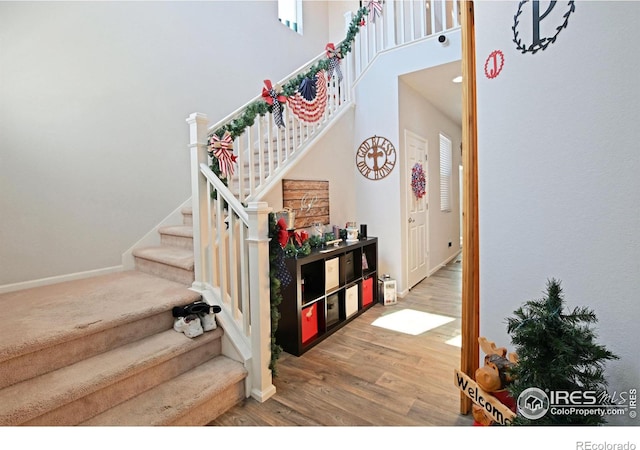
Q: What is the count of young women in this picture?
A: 0